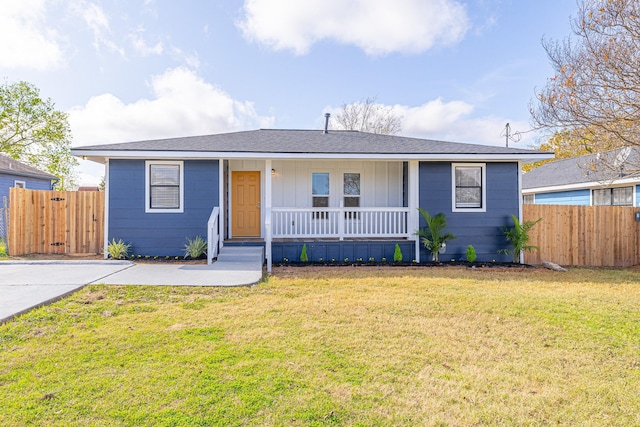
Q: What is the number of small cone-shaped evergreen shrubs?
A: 3